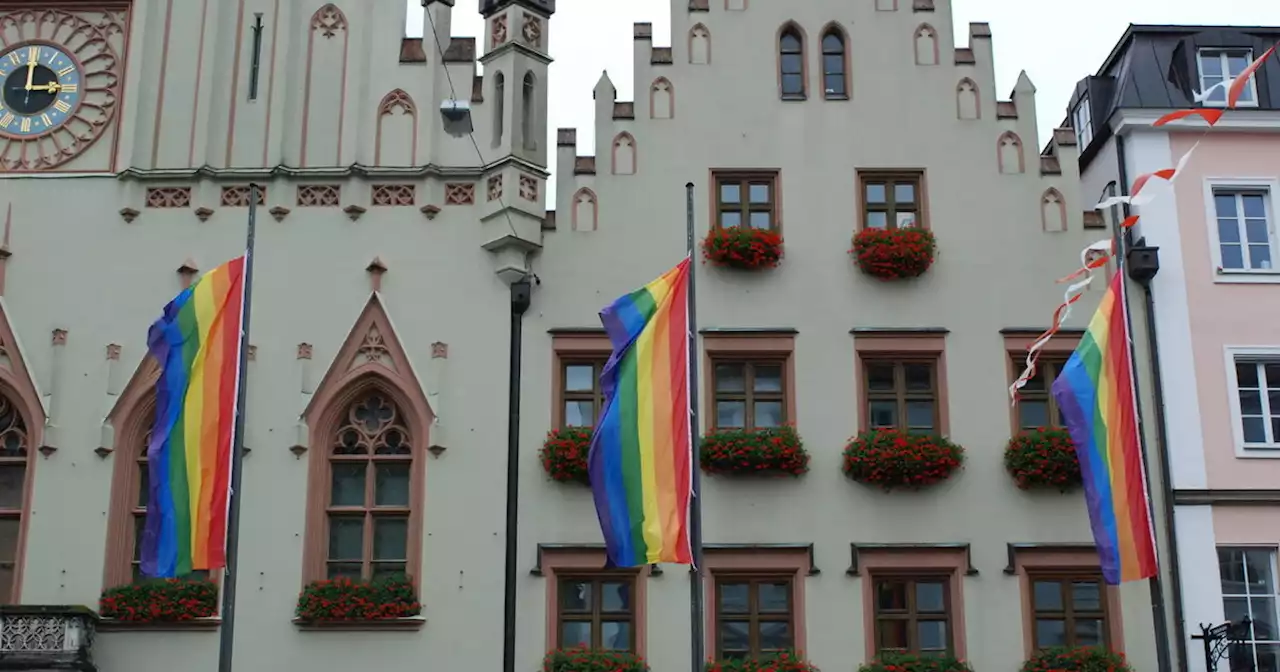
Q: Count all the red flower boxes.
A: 12